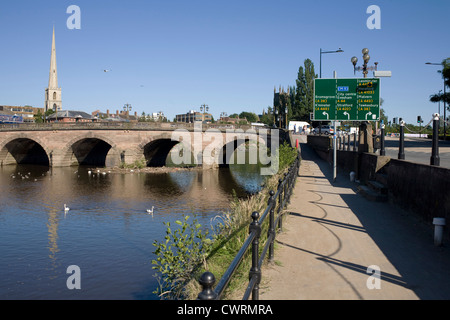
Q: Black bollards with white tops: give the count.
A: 3